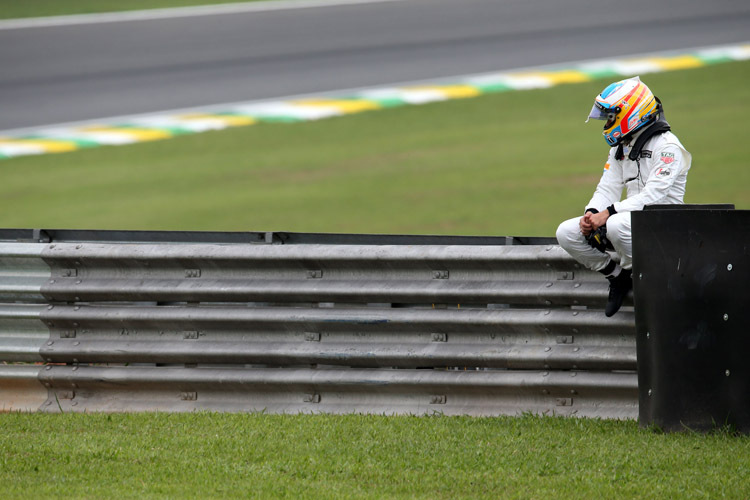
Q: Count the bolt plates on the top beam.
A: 5